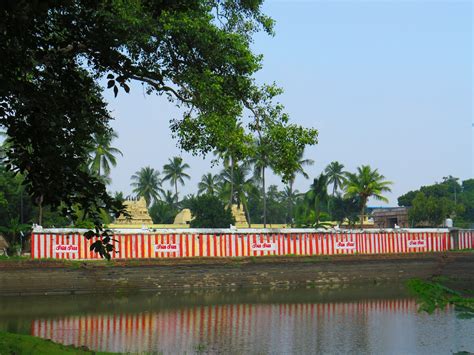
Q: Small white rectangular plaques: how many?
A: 5